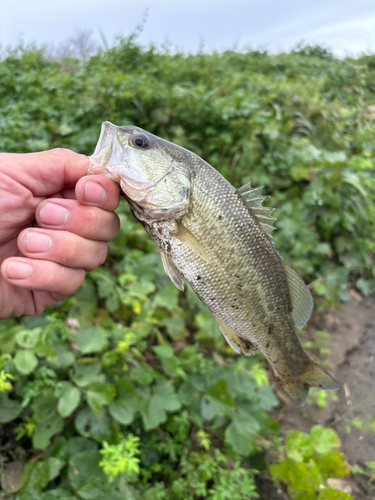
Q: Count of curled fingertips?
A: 4